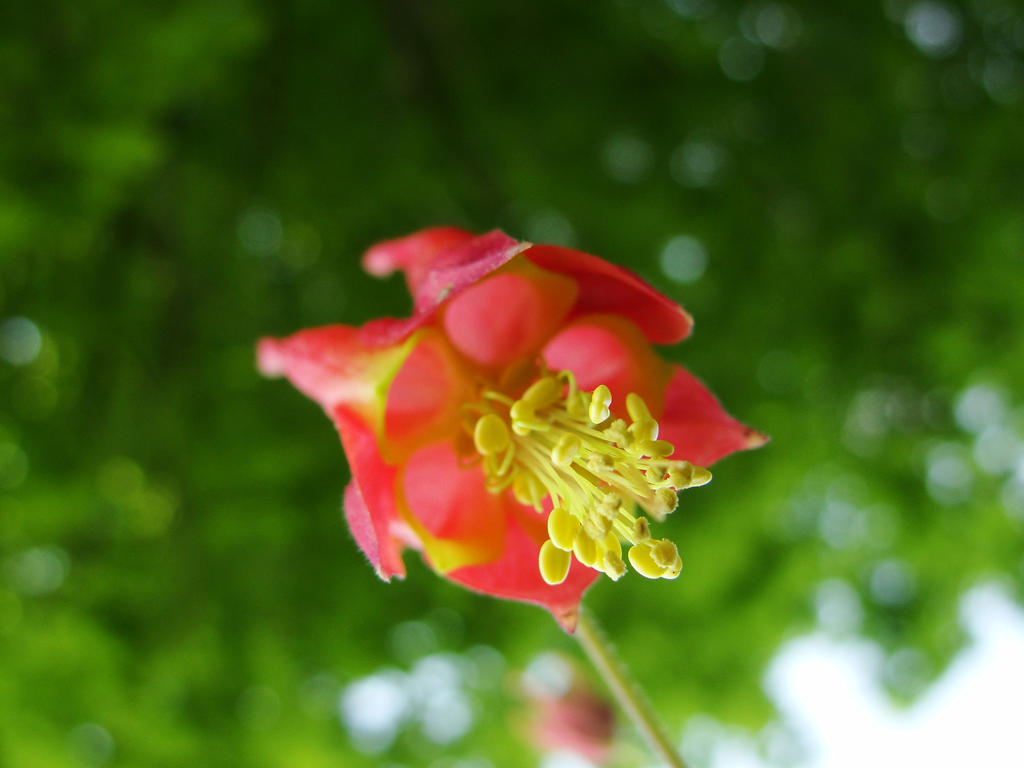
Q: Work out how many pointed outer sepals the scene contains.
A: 5